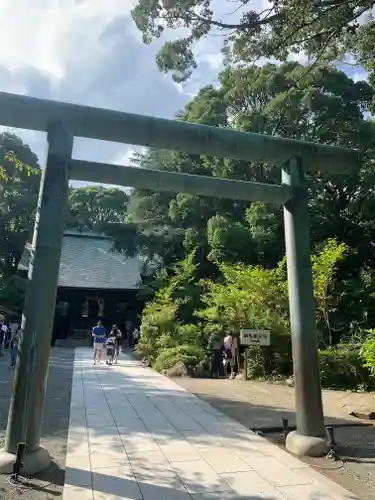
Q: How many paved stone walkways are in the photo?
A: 1